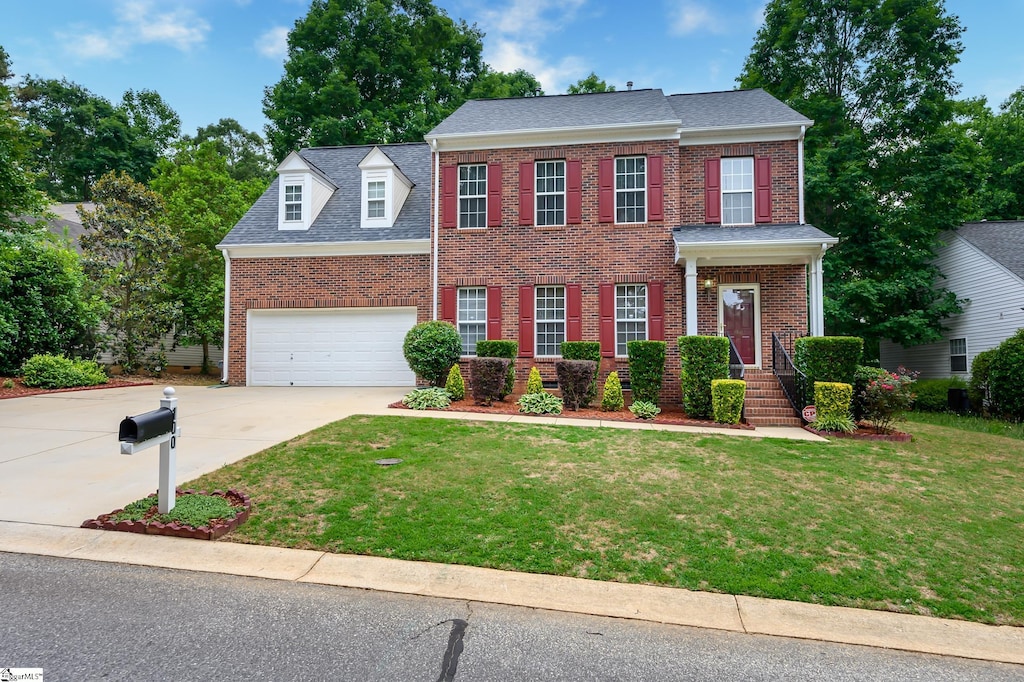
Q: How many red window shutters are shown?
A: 14